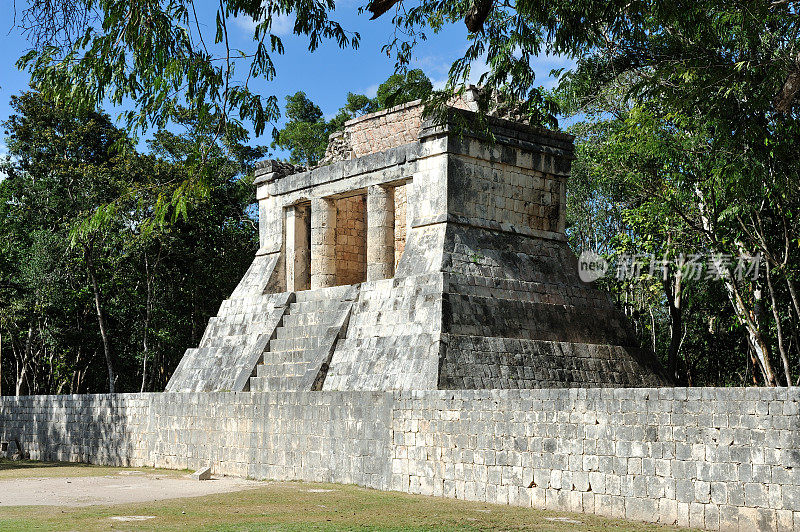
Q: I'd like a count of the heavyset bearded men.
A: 0